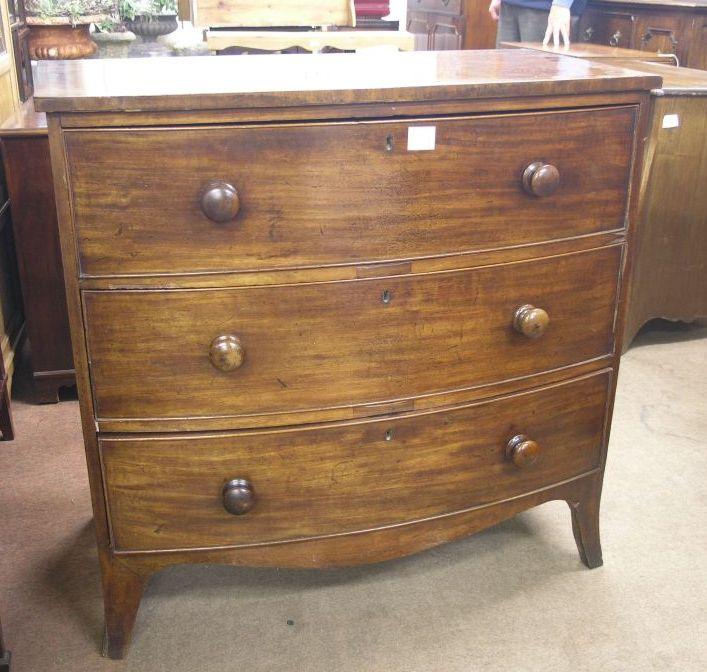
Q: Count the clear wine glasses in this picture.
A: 0